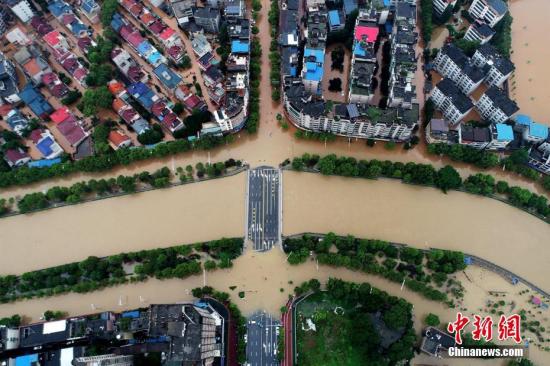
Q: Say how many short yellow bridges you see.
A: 0